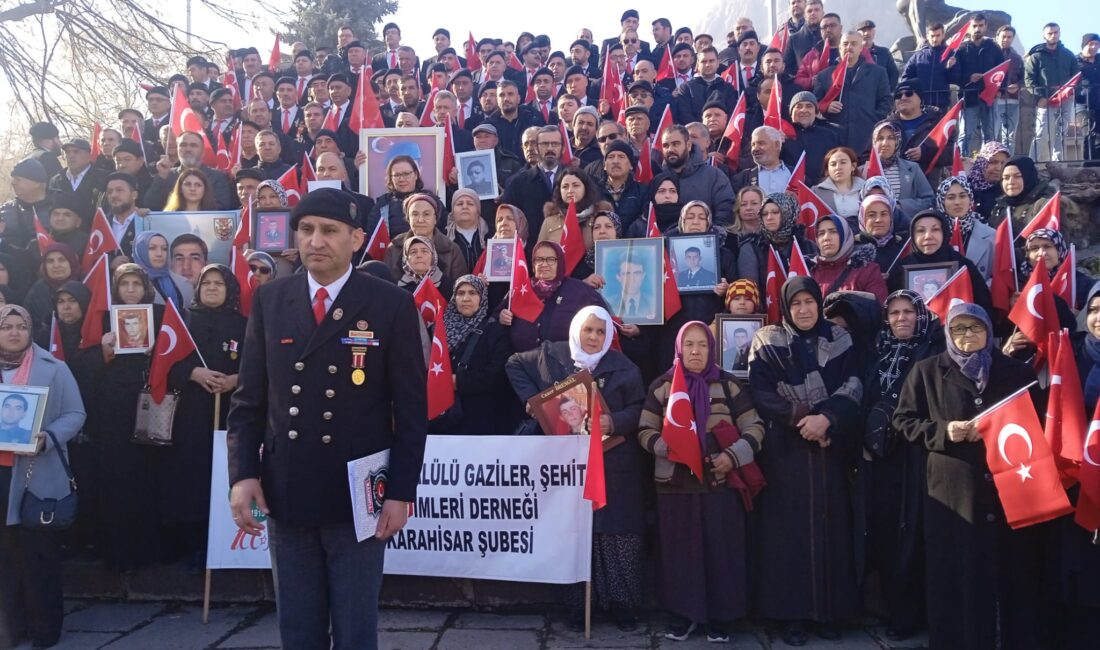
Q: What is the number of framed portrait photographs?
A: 12